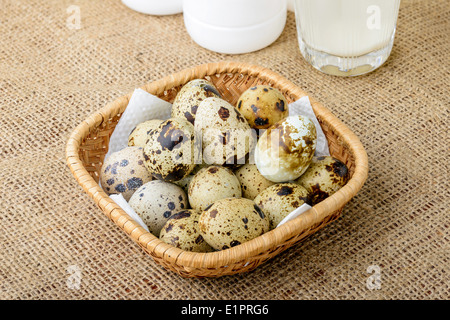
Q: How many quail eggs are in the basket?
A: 14